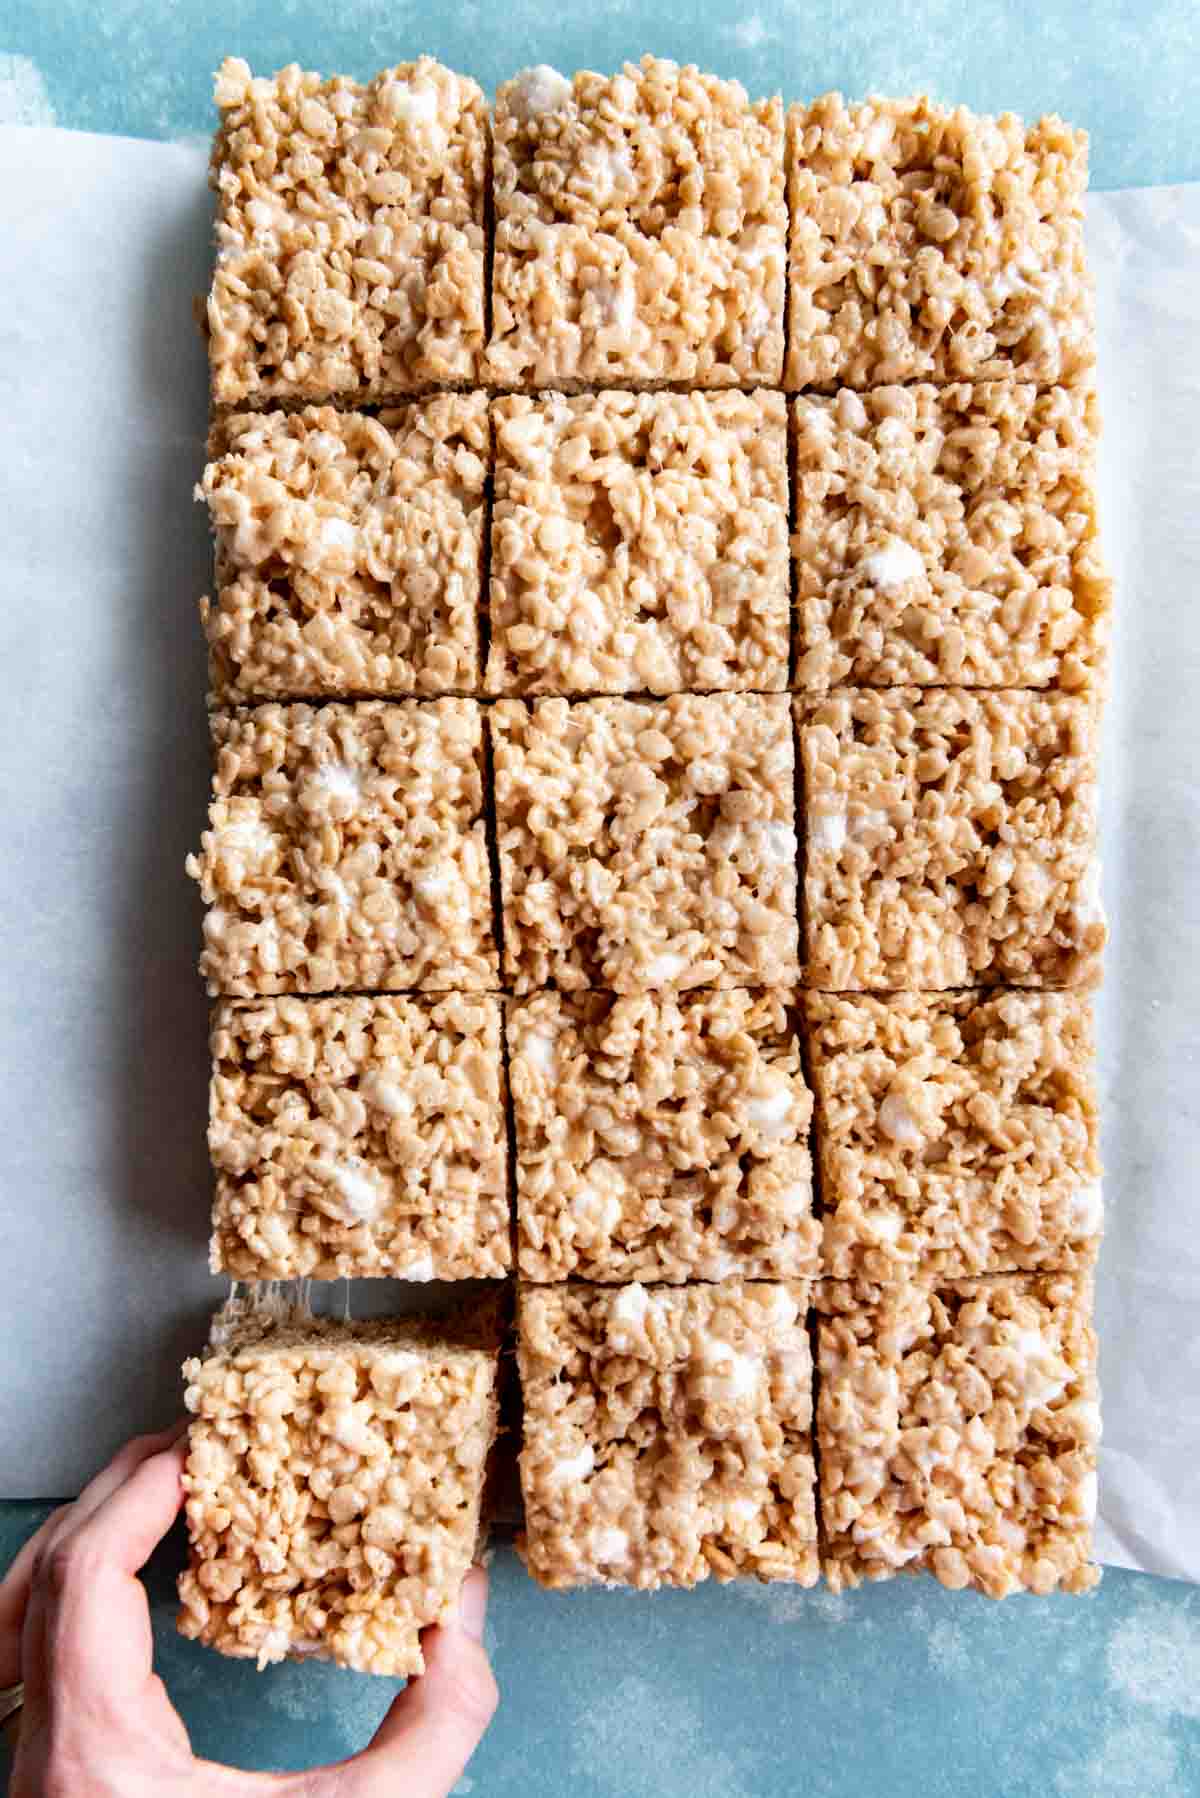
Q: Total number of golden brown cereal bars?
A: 15